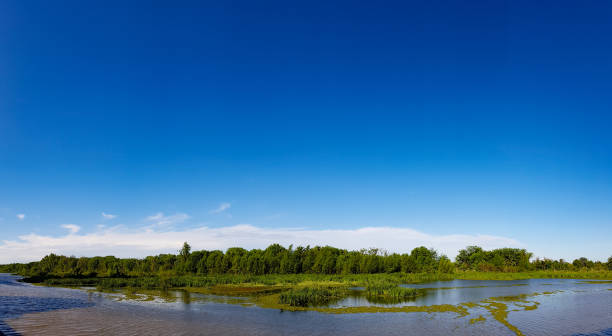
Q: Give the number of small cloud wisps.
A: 5